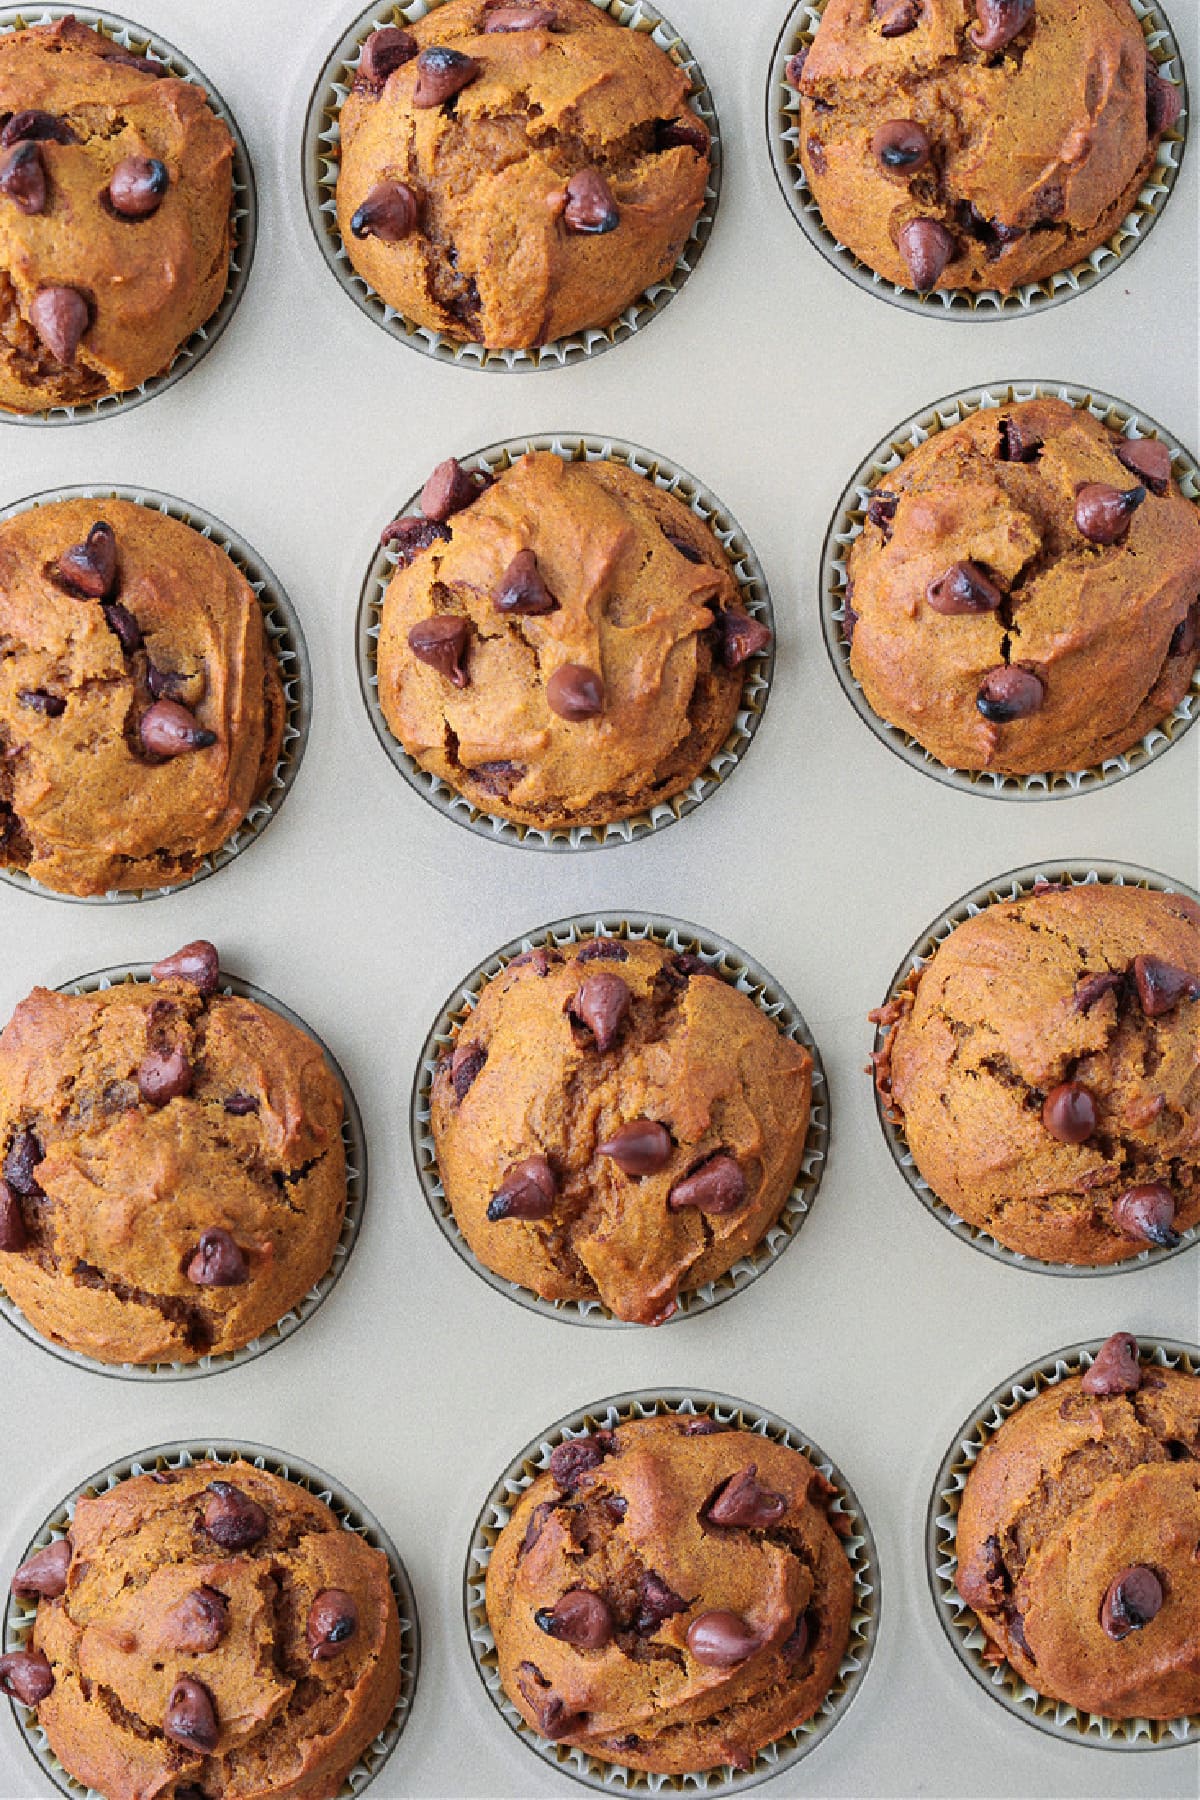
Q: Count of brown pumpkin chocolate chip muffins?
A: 12